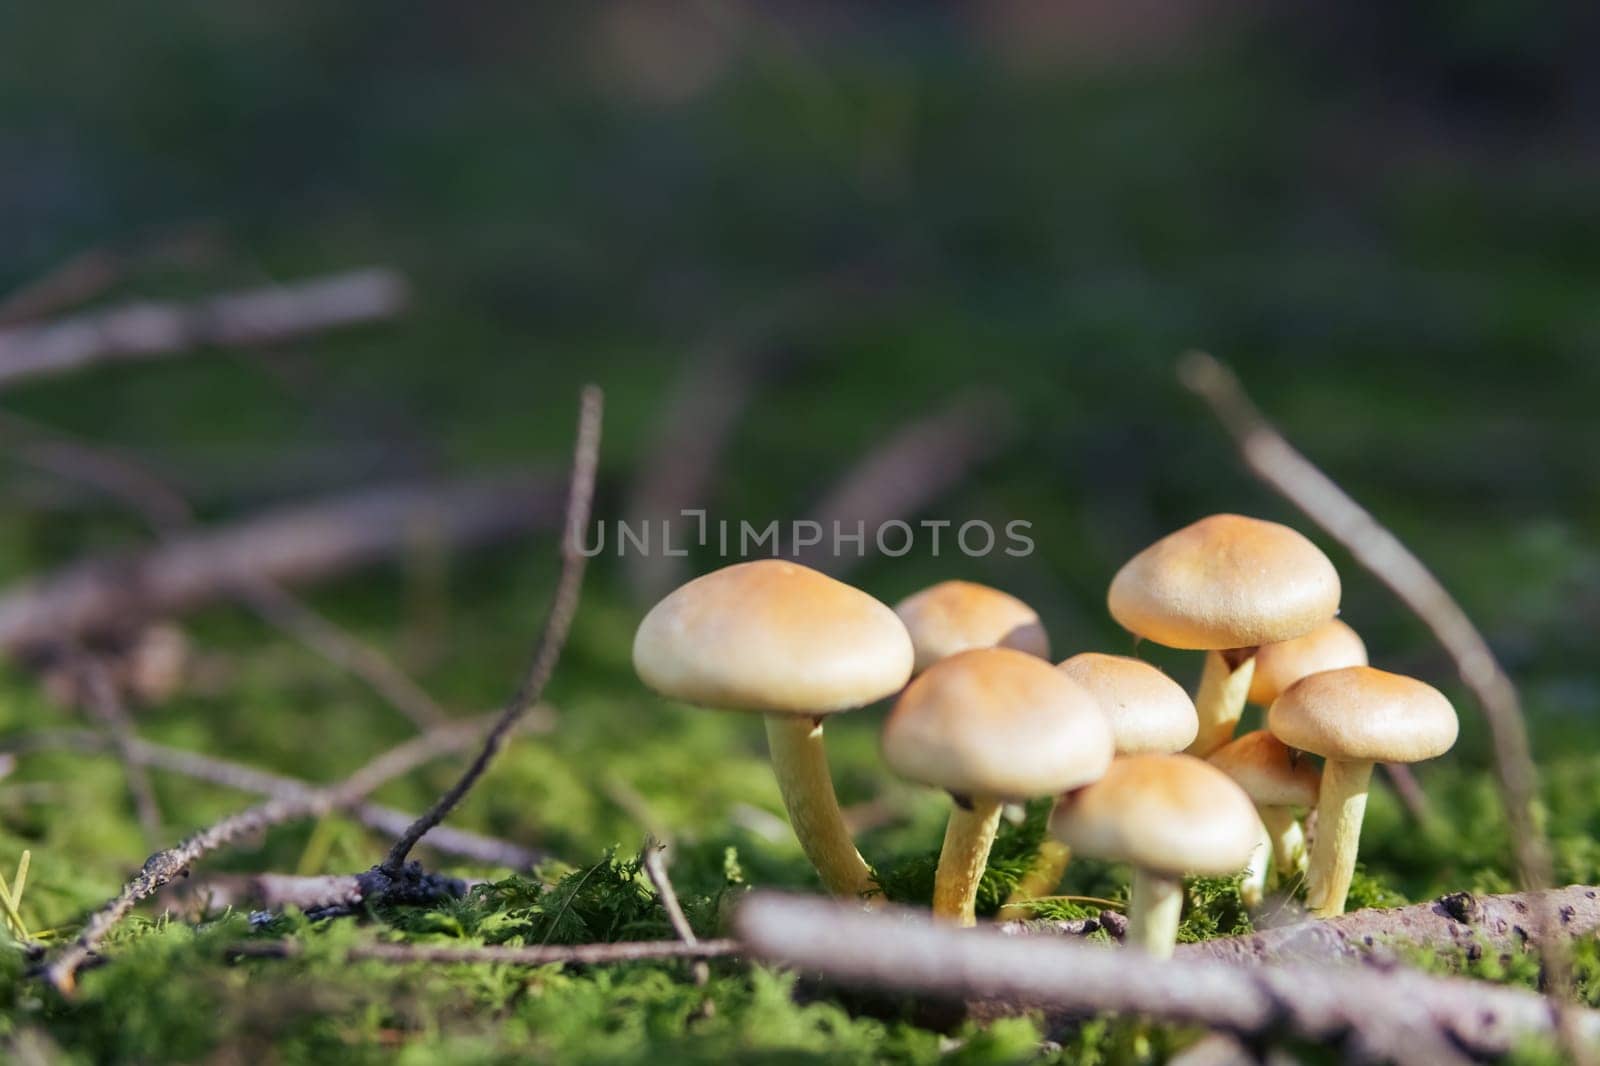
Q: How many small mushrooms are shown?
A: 9